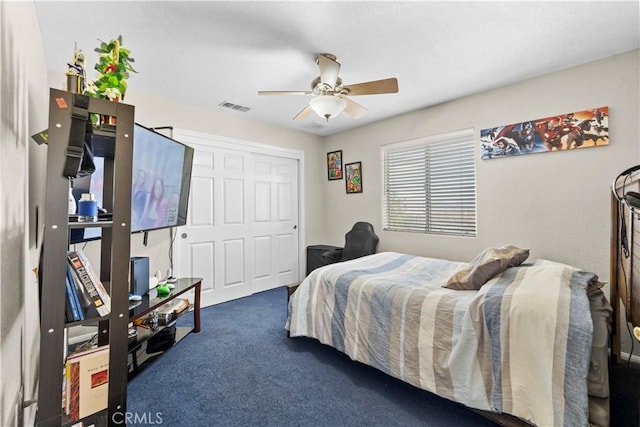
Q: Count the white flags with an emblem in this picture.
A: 0